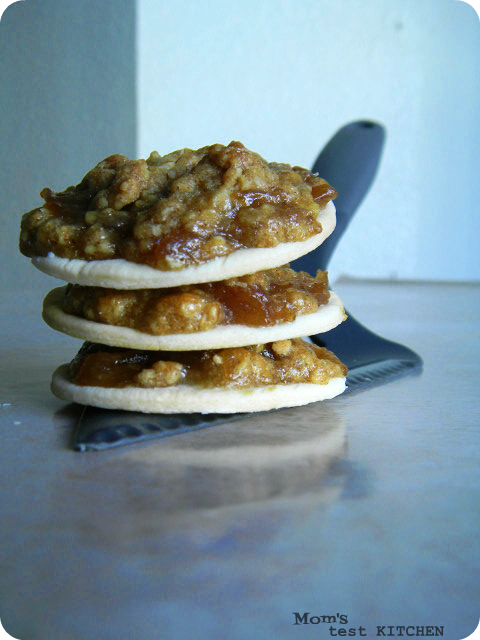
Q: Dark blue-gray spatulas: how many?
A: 1